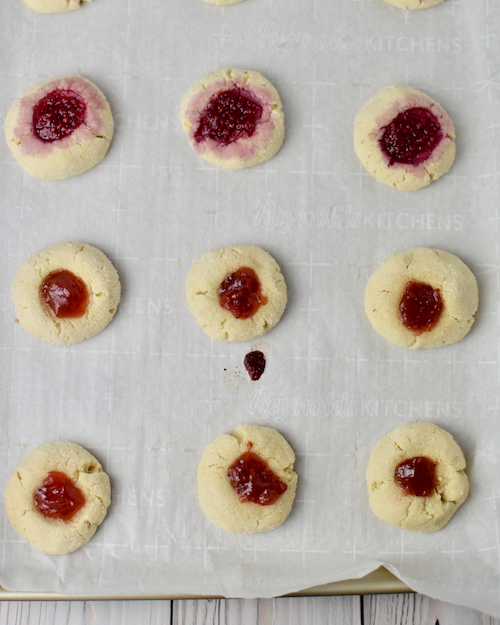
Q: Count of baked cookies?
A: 12